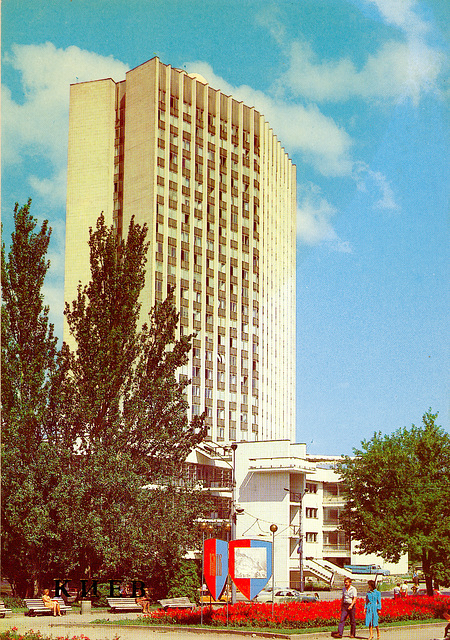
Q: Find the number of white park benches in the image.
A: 4